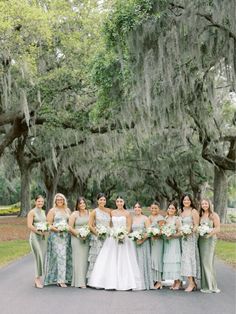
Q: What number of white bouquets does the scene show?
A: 10